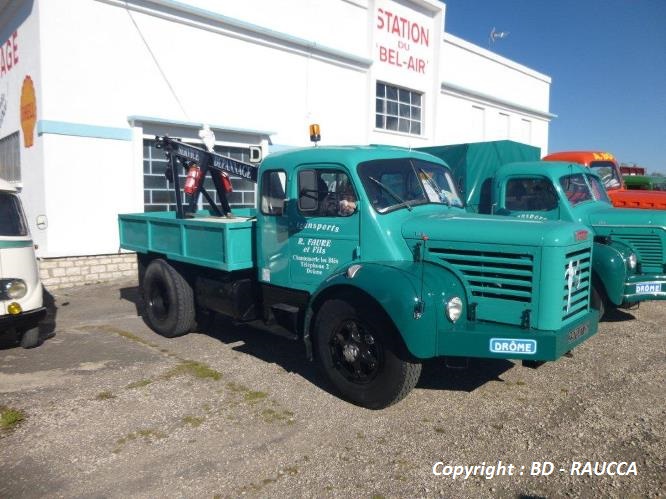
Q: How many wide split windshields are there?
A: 2